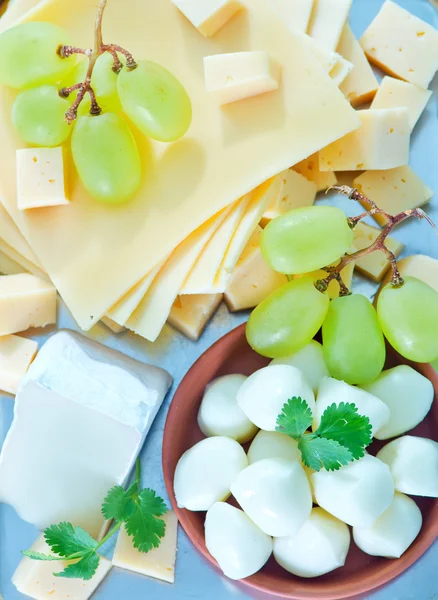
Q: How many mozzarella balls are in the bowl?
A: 13